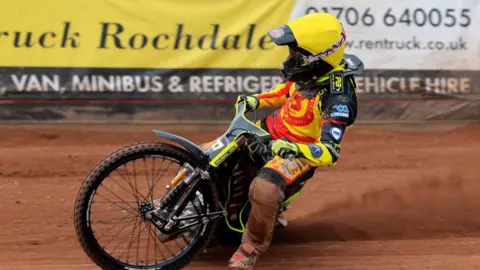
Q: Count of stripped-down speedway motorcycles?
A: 1